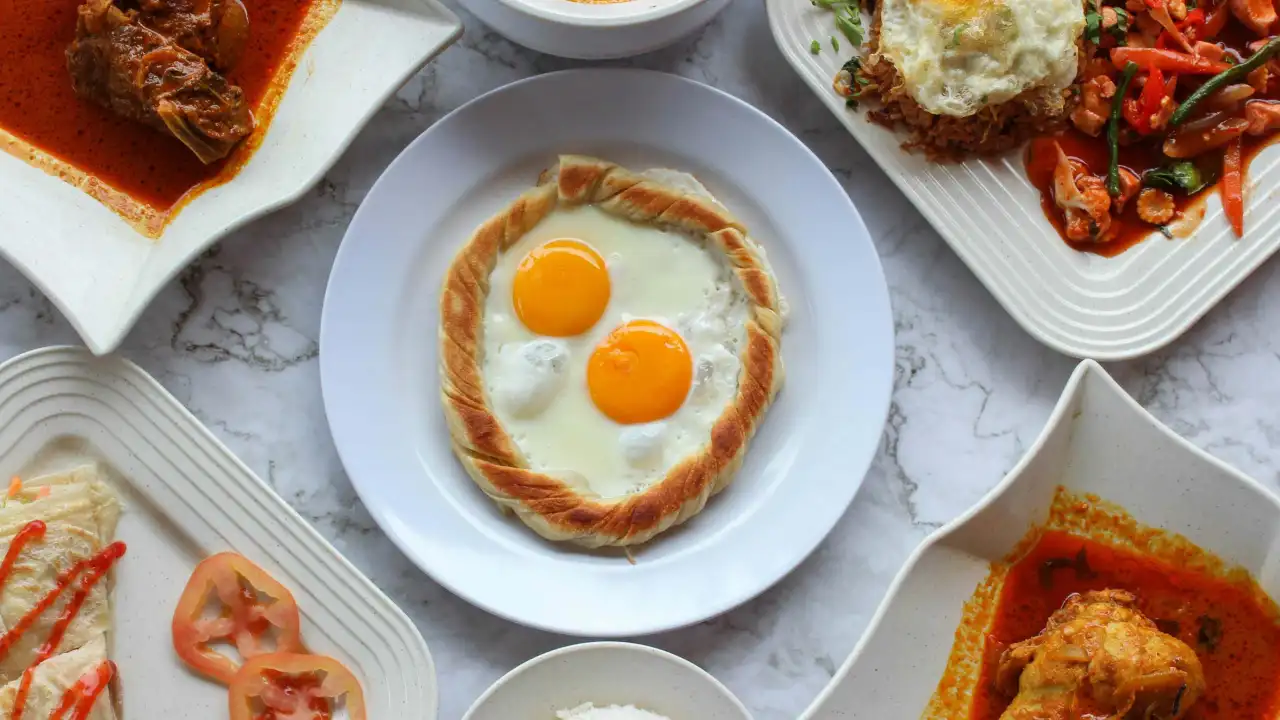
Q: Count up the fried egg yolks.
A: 3